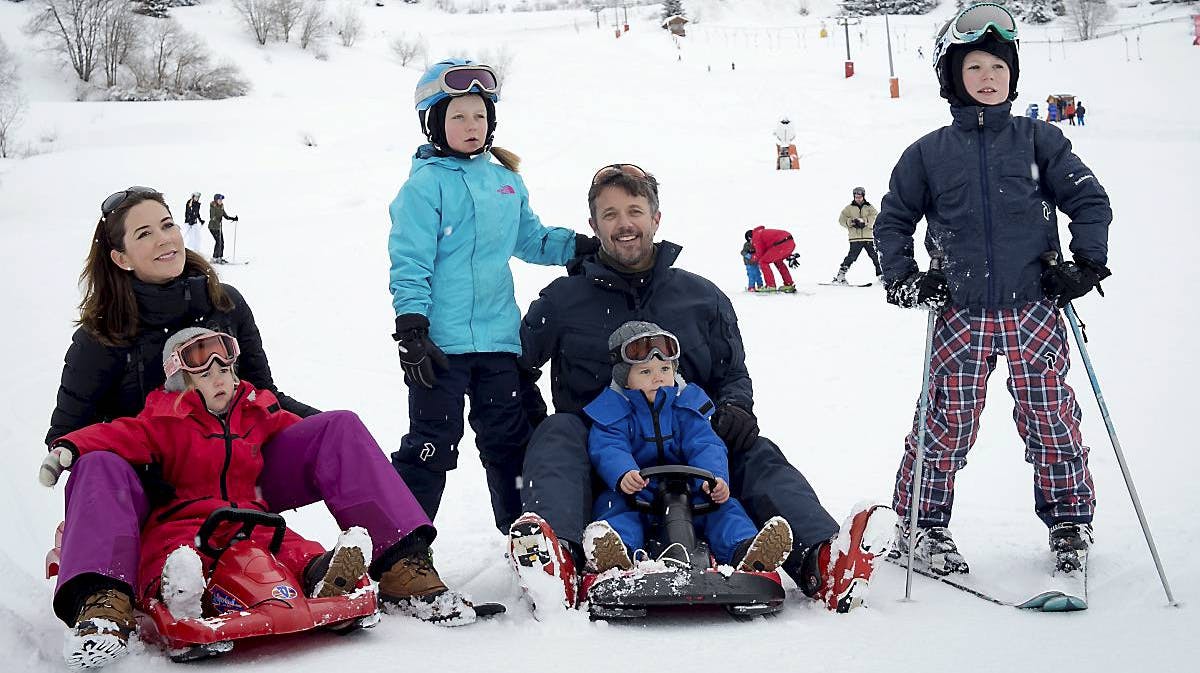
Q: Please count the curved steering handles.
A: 2